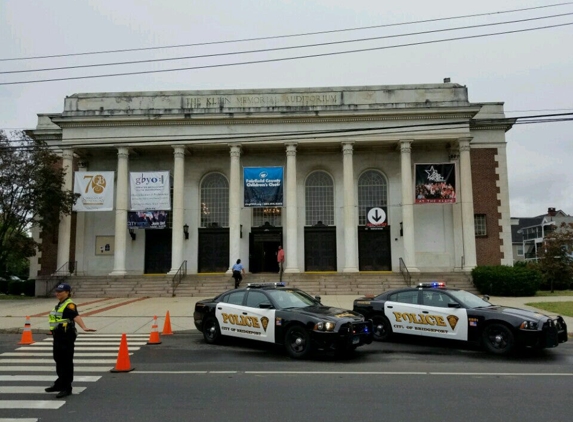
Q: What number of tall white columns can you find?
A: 8